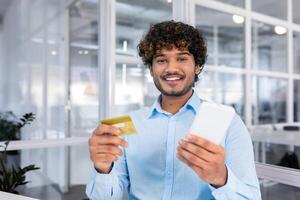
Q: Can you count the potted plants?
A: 2